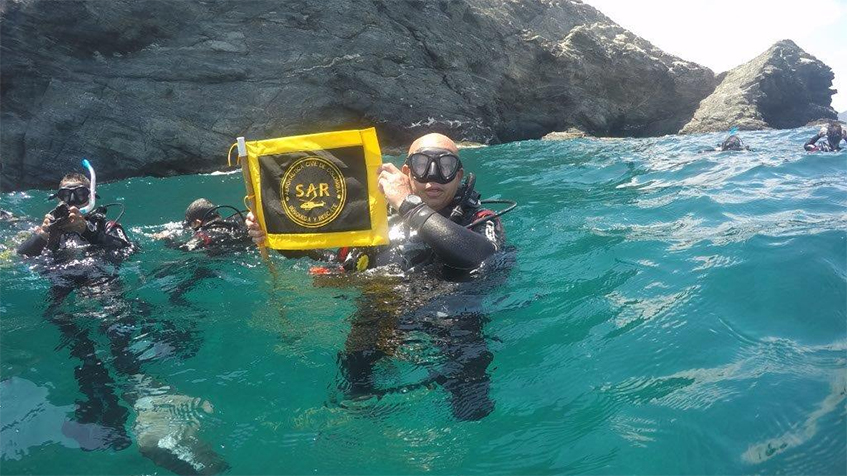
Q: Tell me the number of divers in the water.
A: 5